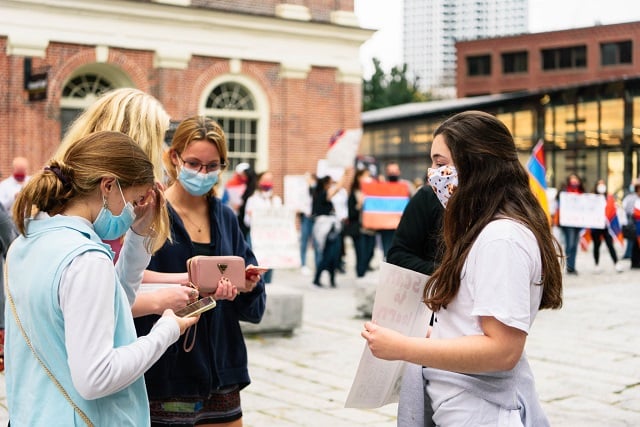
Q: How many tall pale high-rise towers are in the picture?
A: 1